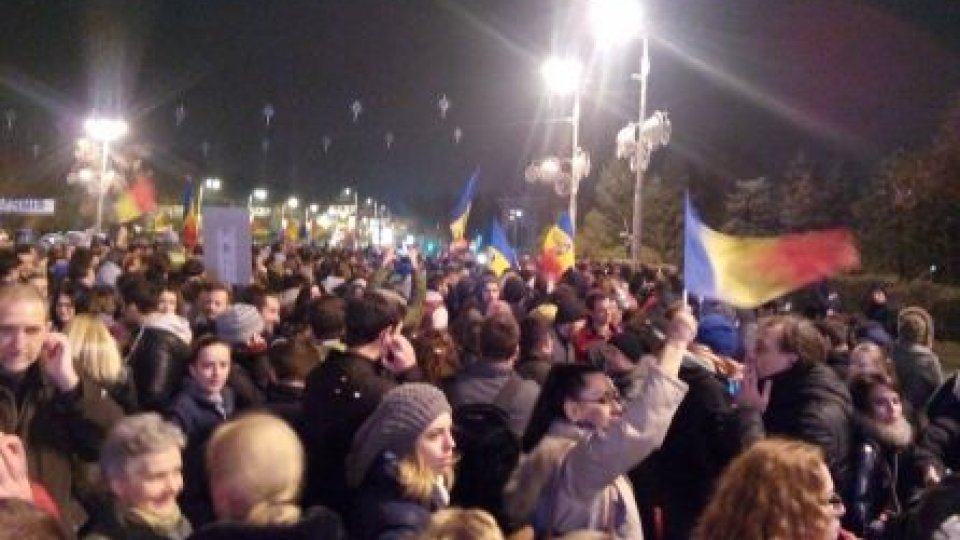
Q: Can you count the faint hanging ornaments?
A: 11